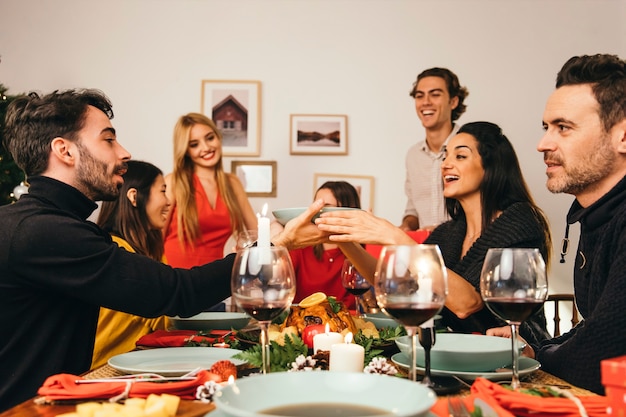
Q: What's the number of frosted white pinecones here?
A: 3